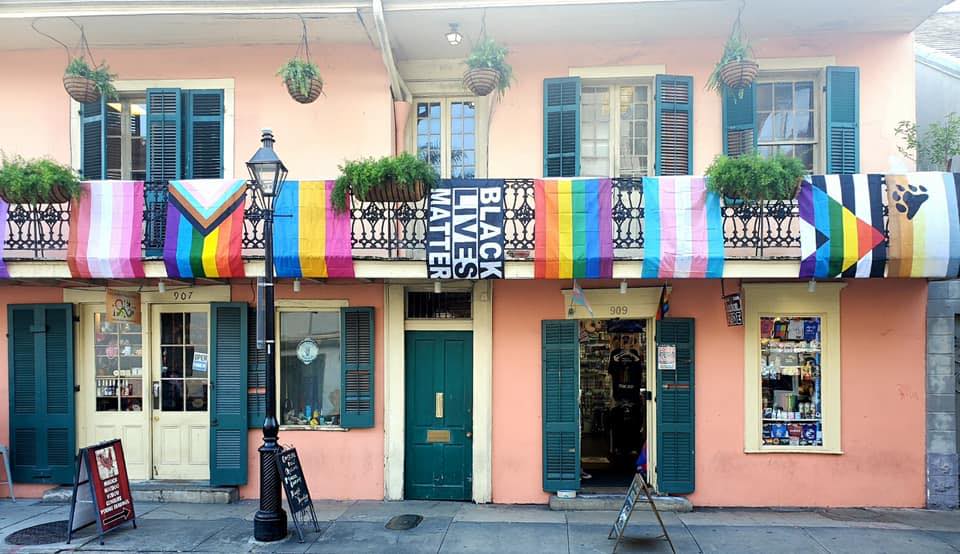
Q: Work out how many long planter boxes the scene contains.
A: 3